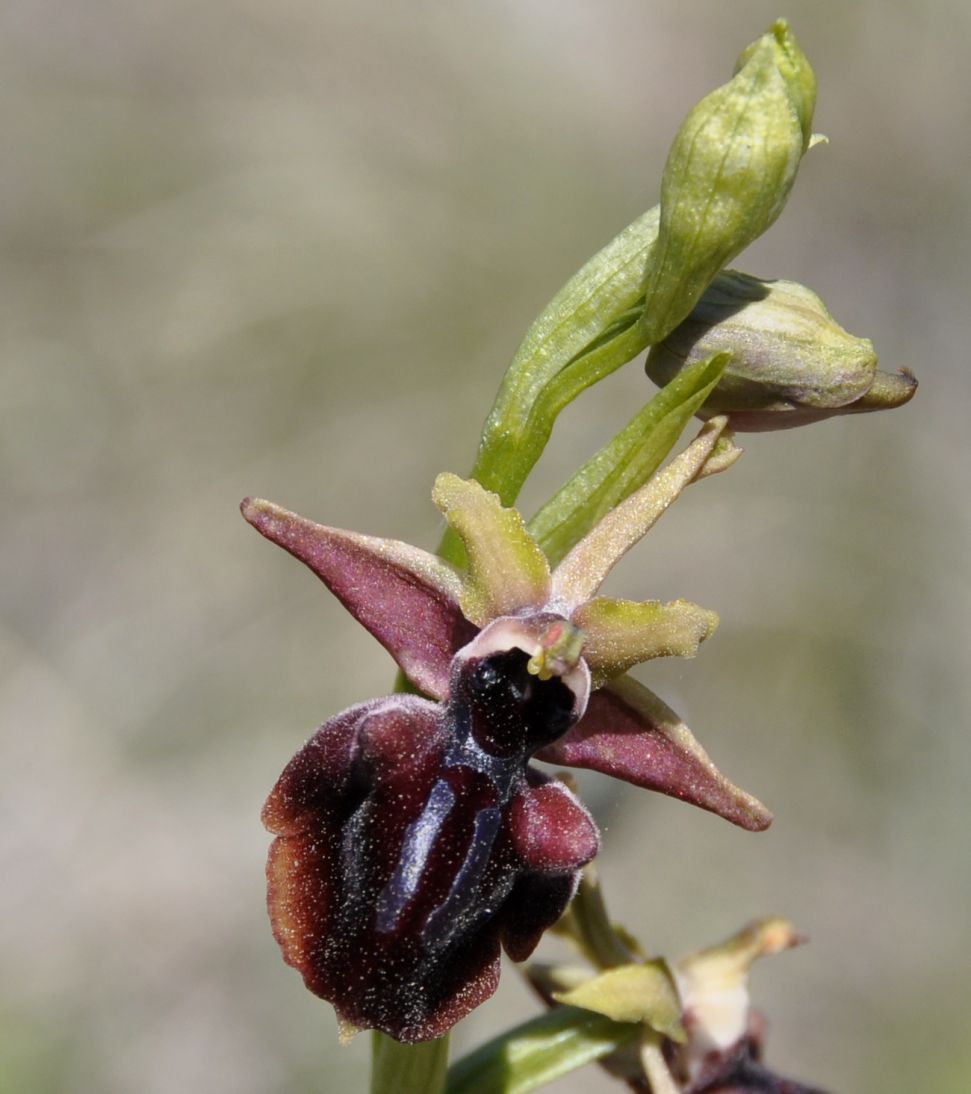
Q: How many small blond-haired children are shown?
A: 0